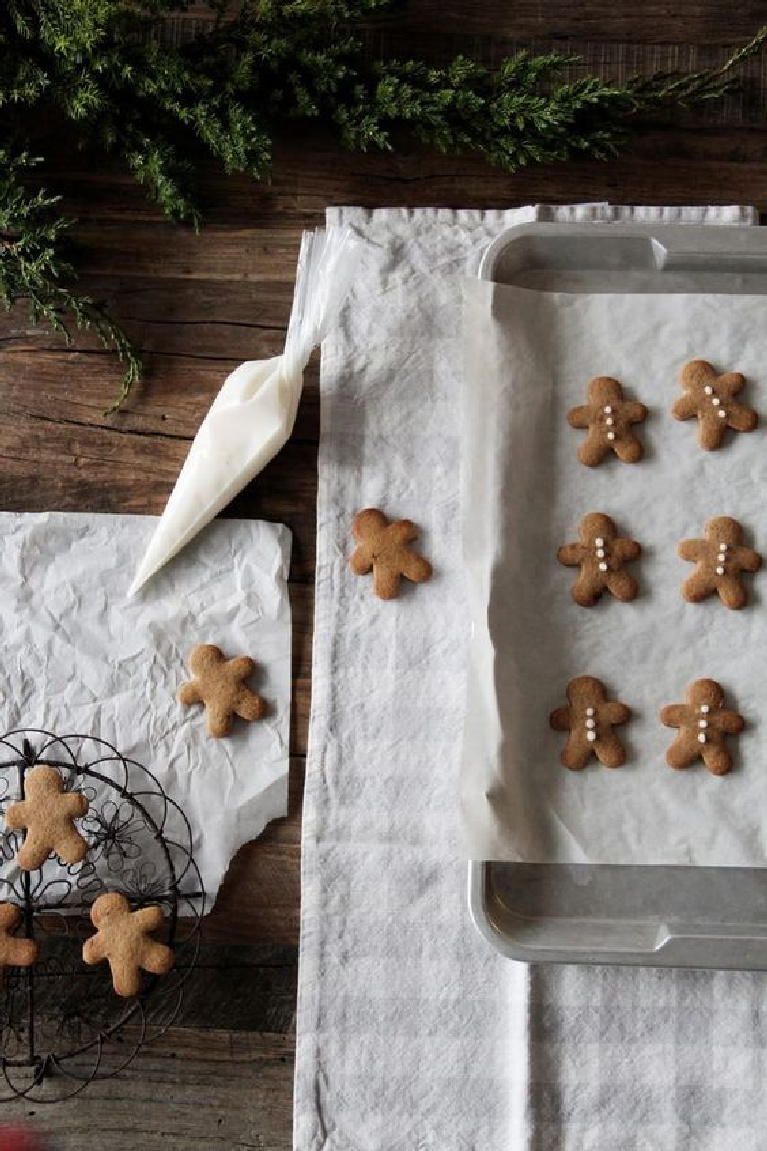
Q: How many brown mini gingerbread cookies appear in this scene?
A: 11